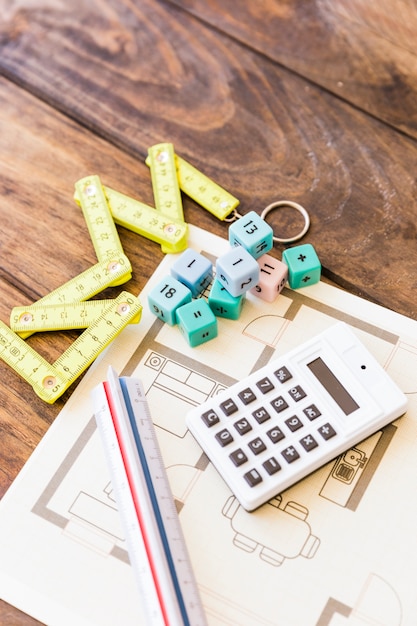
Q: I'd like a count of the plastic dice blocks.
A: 8